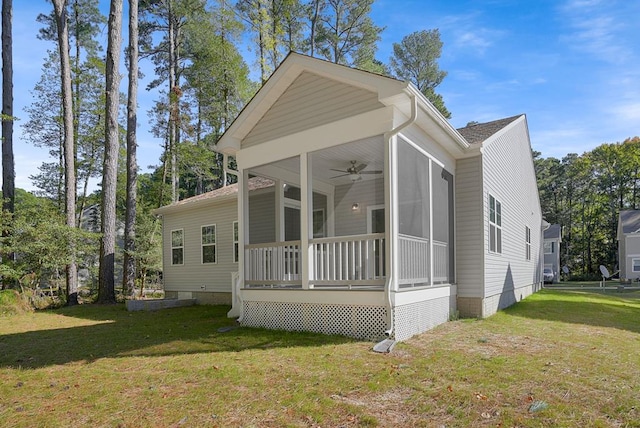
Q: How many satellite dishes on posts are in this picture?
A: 2